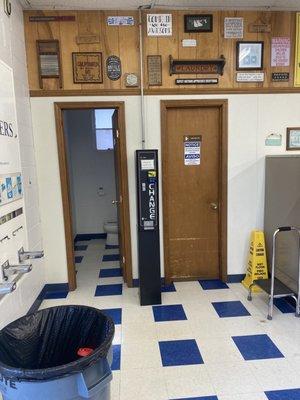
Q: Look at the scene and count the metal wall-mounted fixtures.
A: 3